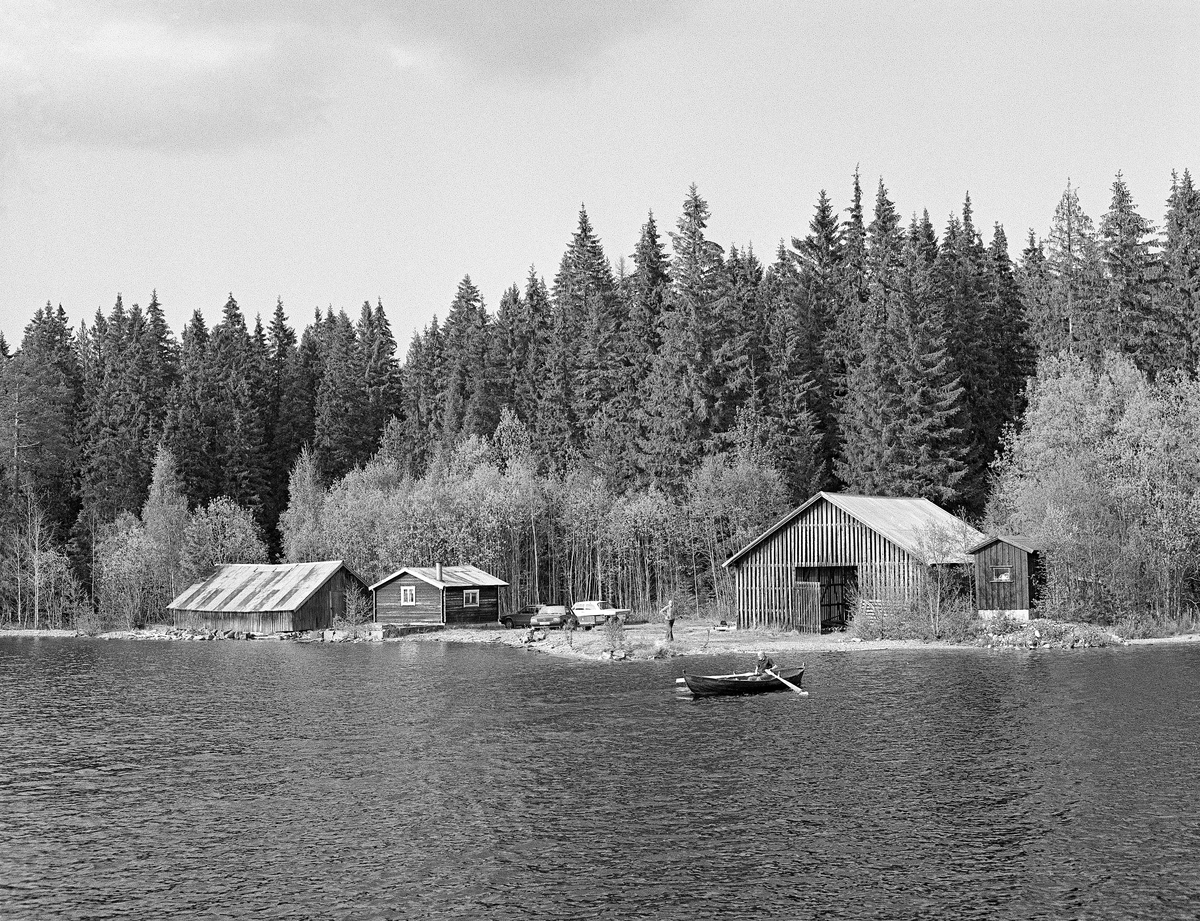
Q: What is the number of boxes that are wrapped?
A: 0